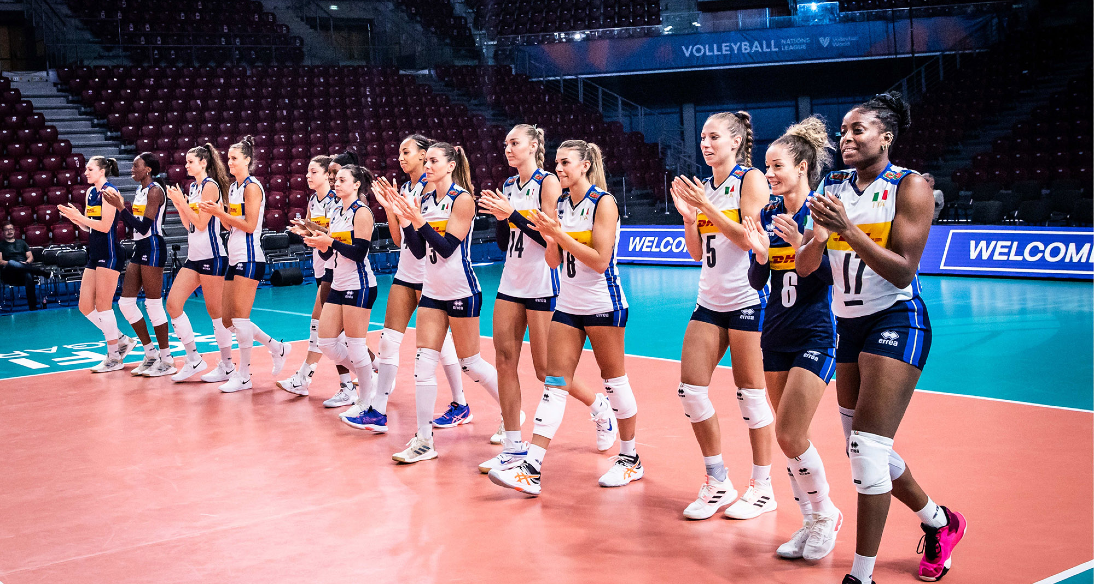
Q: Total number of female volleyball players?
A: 14